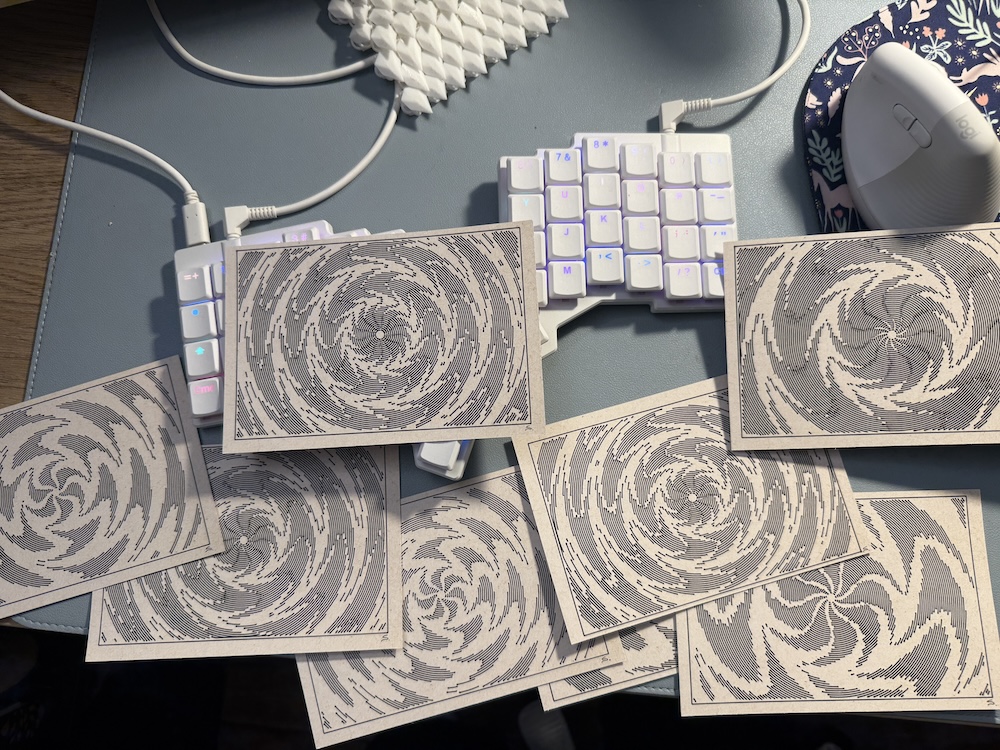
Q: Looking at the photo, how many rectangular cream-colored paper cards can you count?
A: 8